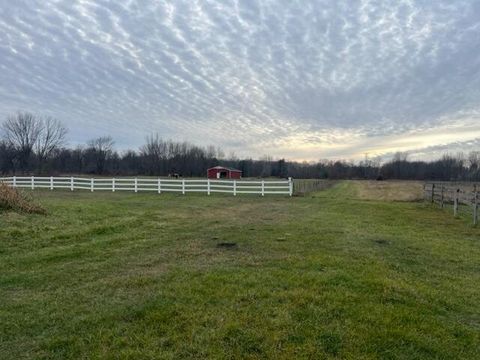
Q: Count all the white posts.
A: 13